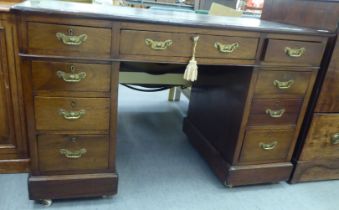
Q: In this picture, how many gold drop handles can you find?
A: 10